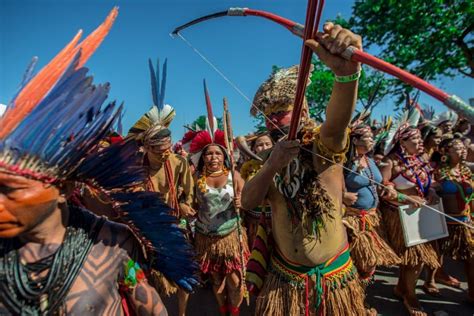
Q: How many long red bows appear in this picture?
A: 1